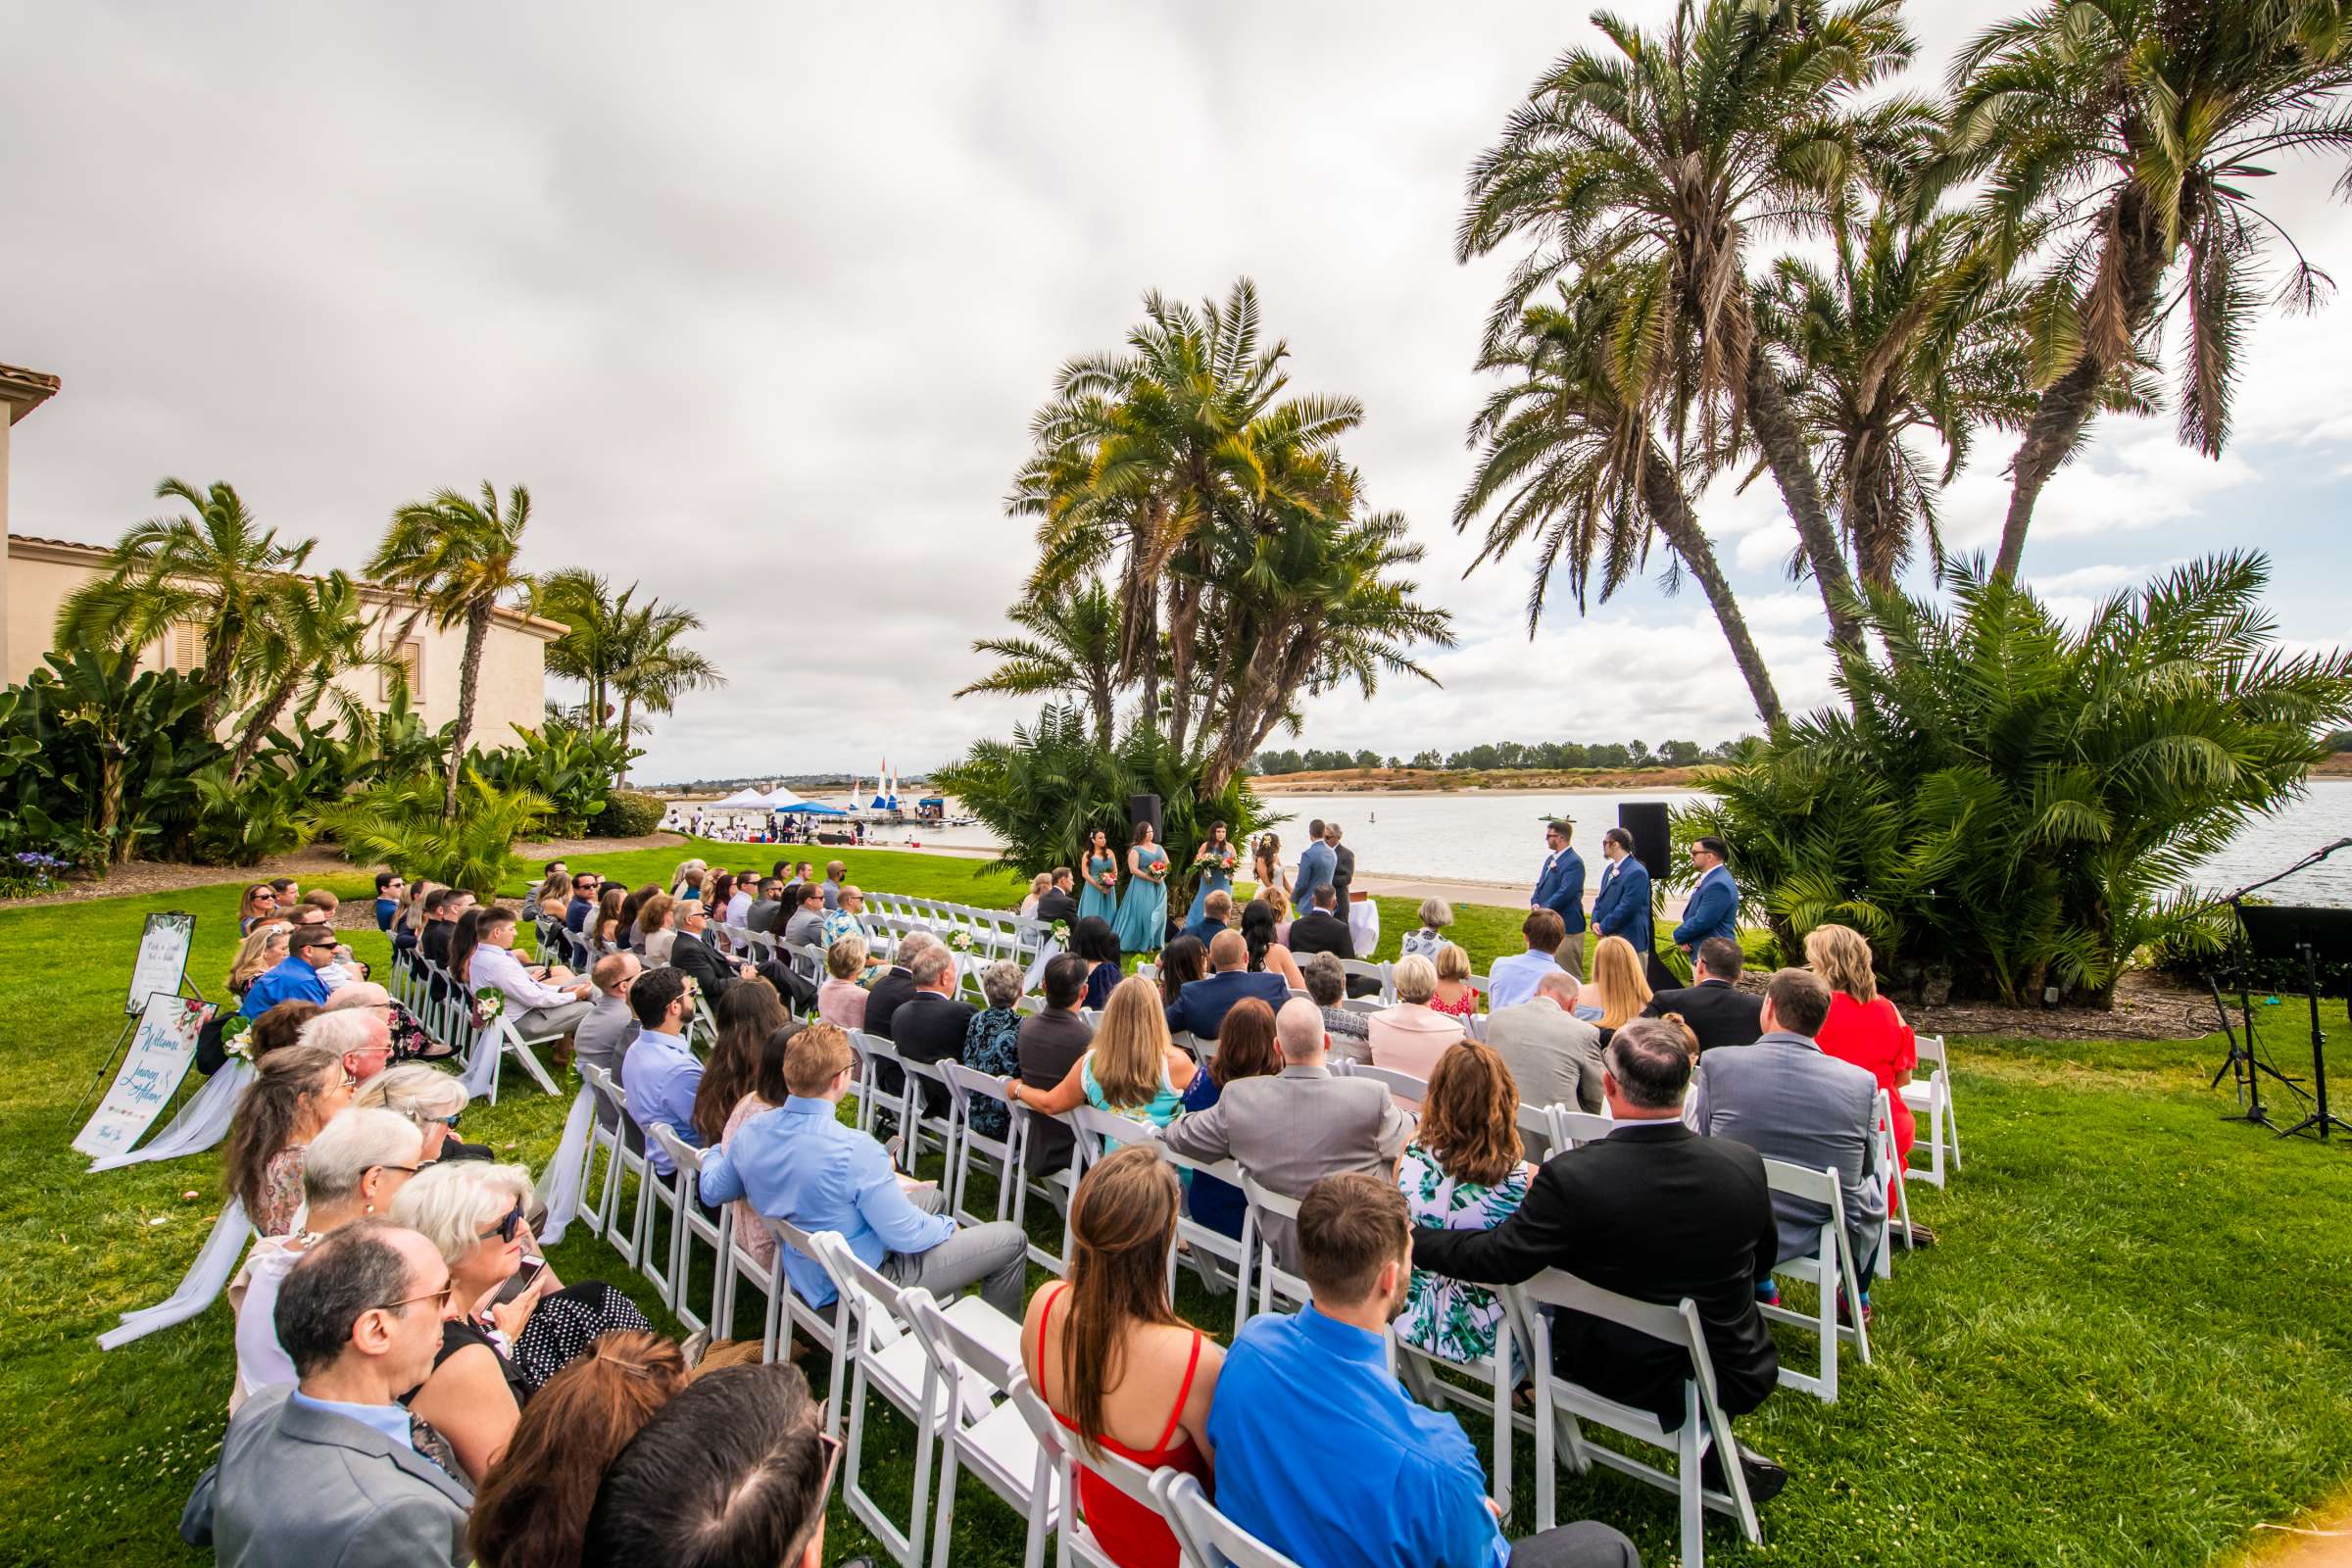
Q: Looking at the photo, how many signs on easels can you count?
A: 2